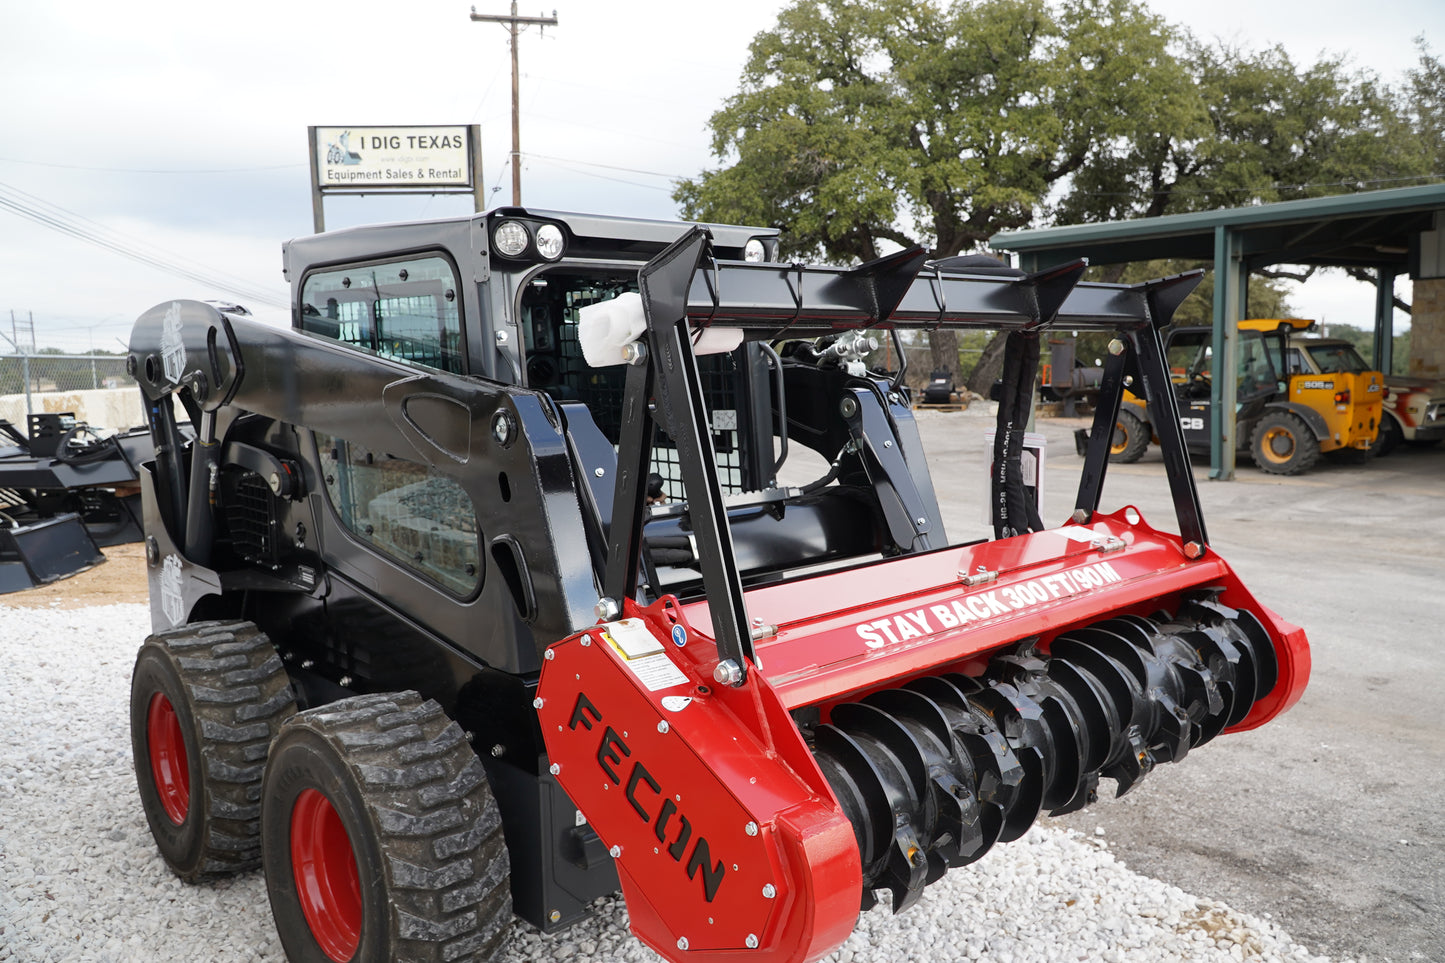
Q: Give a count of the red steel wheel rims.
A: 2